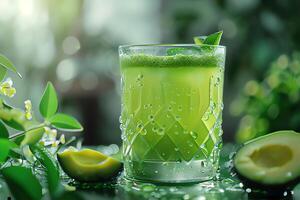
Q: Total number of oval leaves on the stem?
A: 2